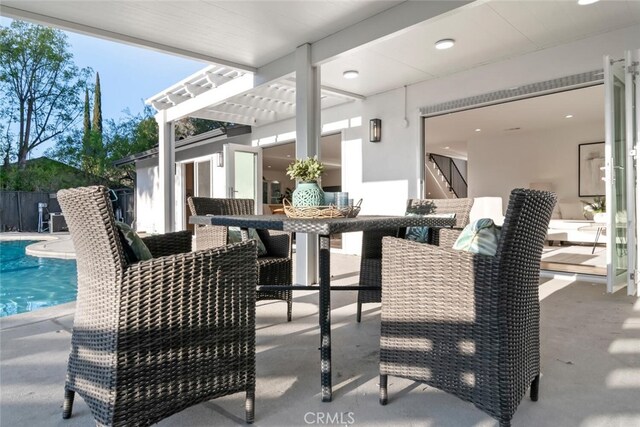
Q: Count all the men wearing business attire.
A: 0